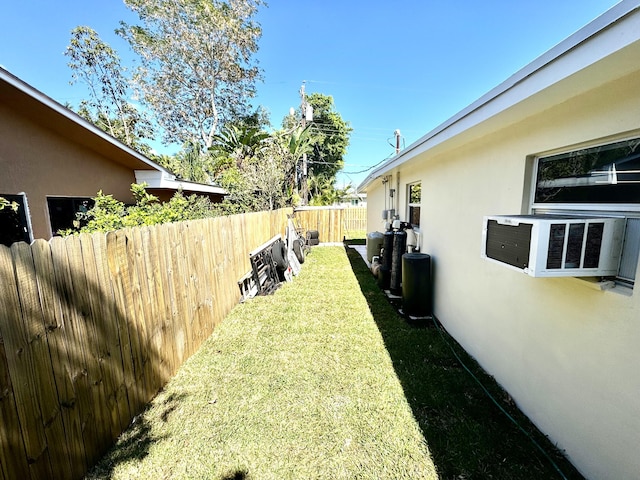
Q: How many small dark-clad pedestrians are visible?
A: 0